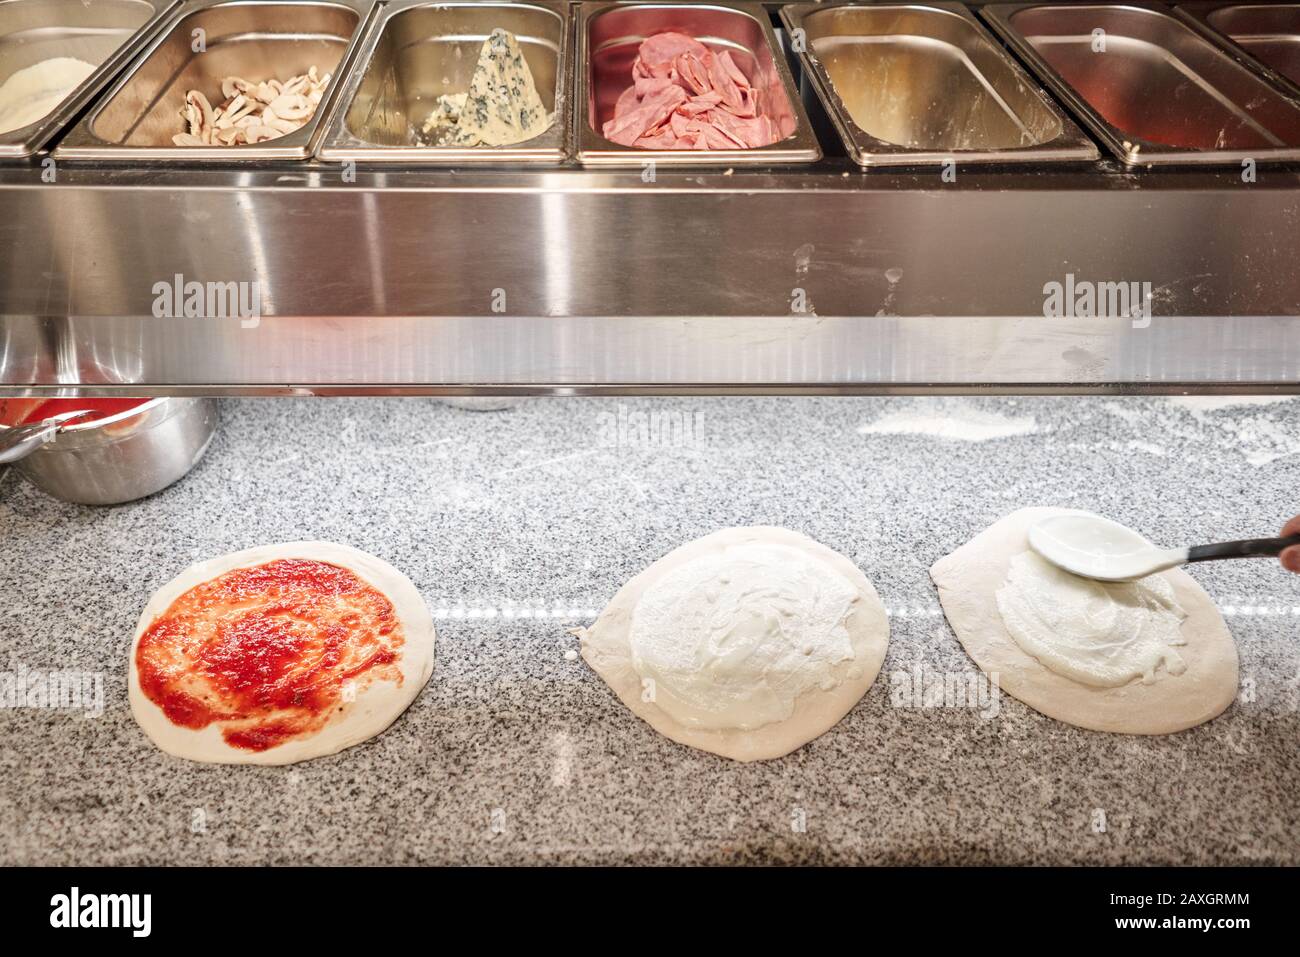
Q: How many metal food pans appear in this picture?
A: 7